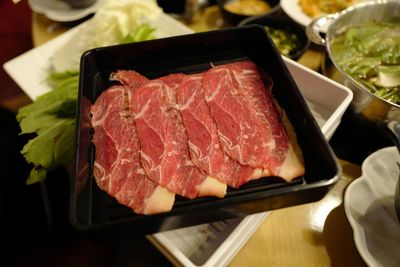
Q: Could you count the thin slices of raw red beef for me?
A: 4